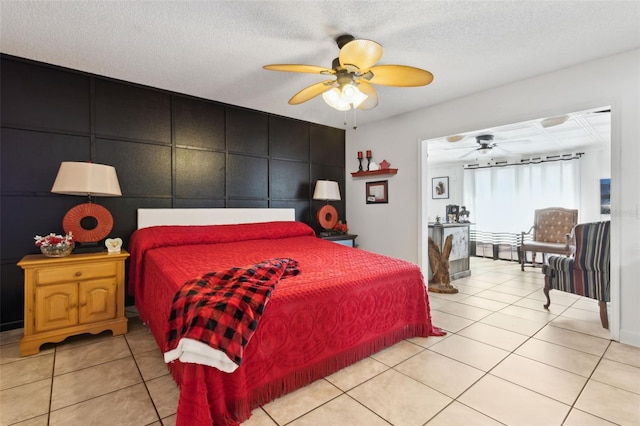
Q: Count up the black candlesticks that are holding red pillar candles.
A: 2